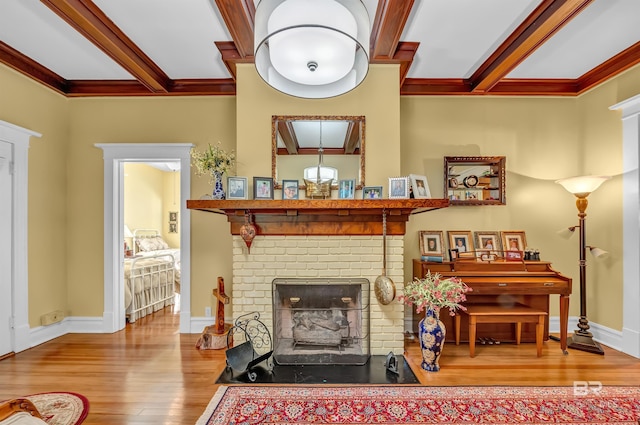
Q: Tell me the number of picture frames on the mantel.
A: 7